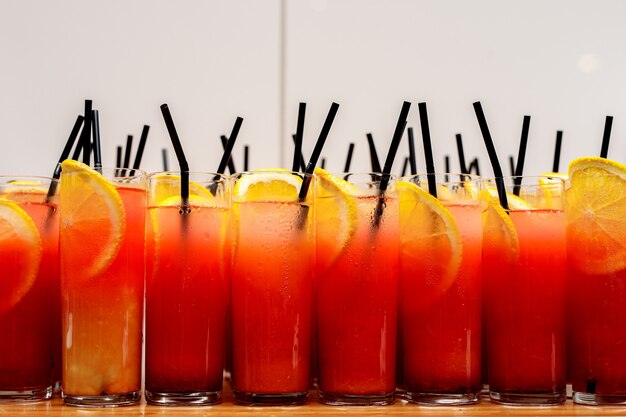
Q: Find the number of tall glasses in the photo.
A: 8